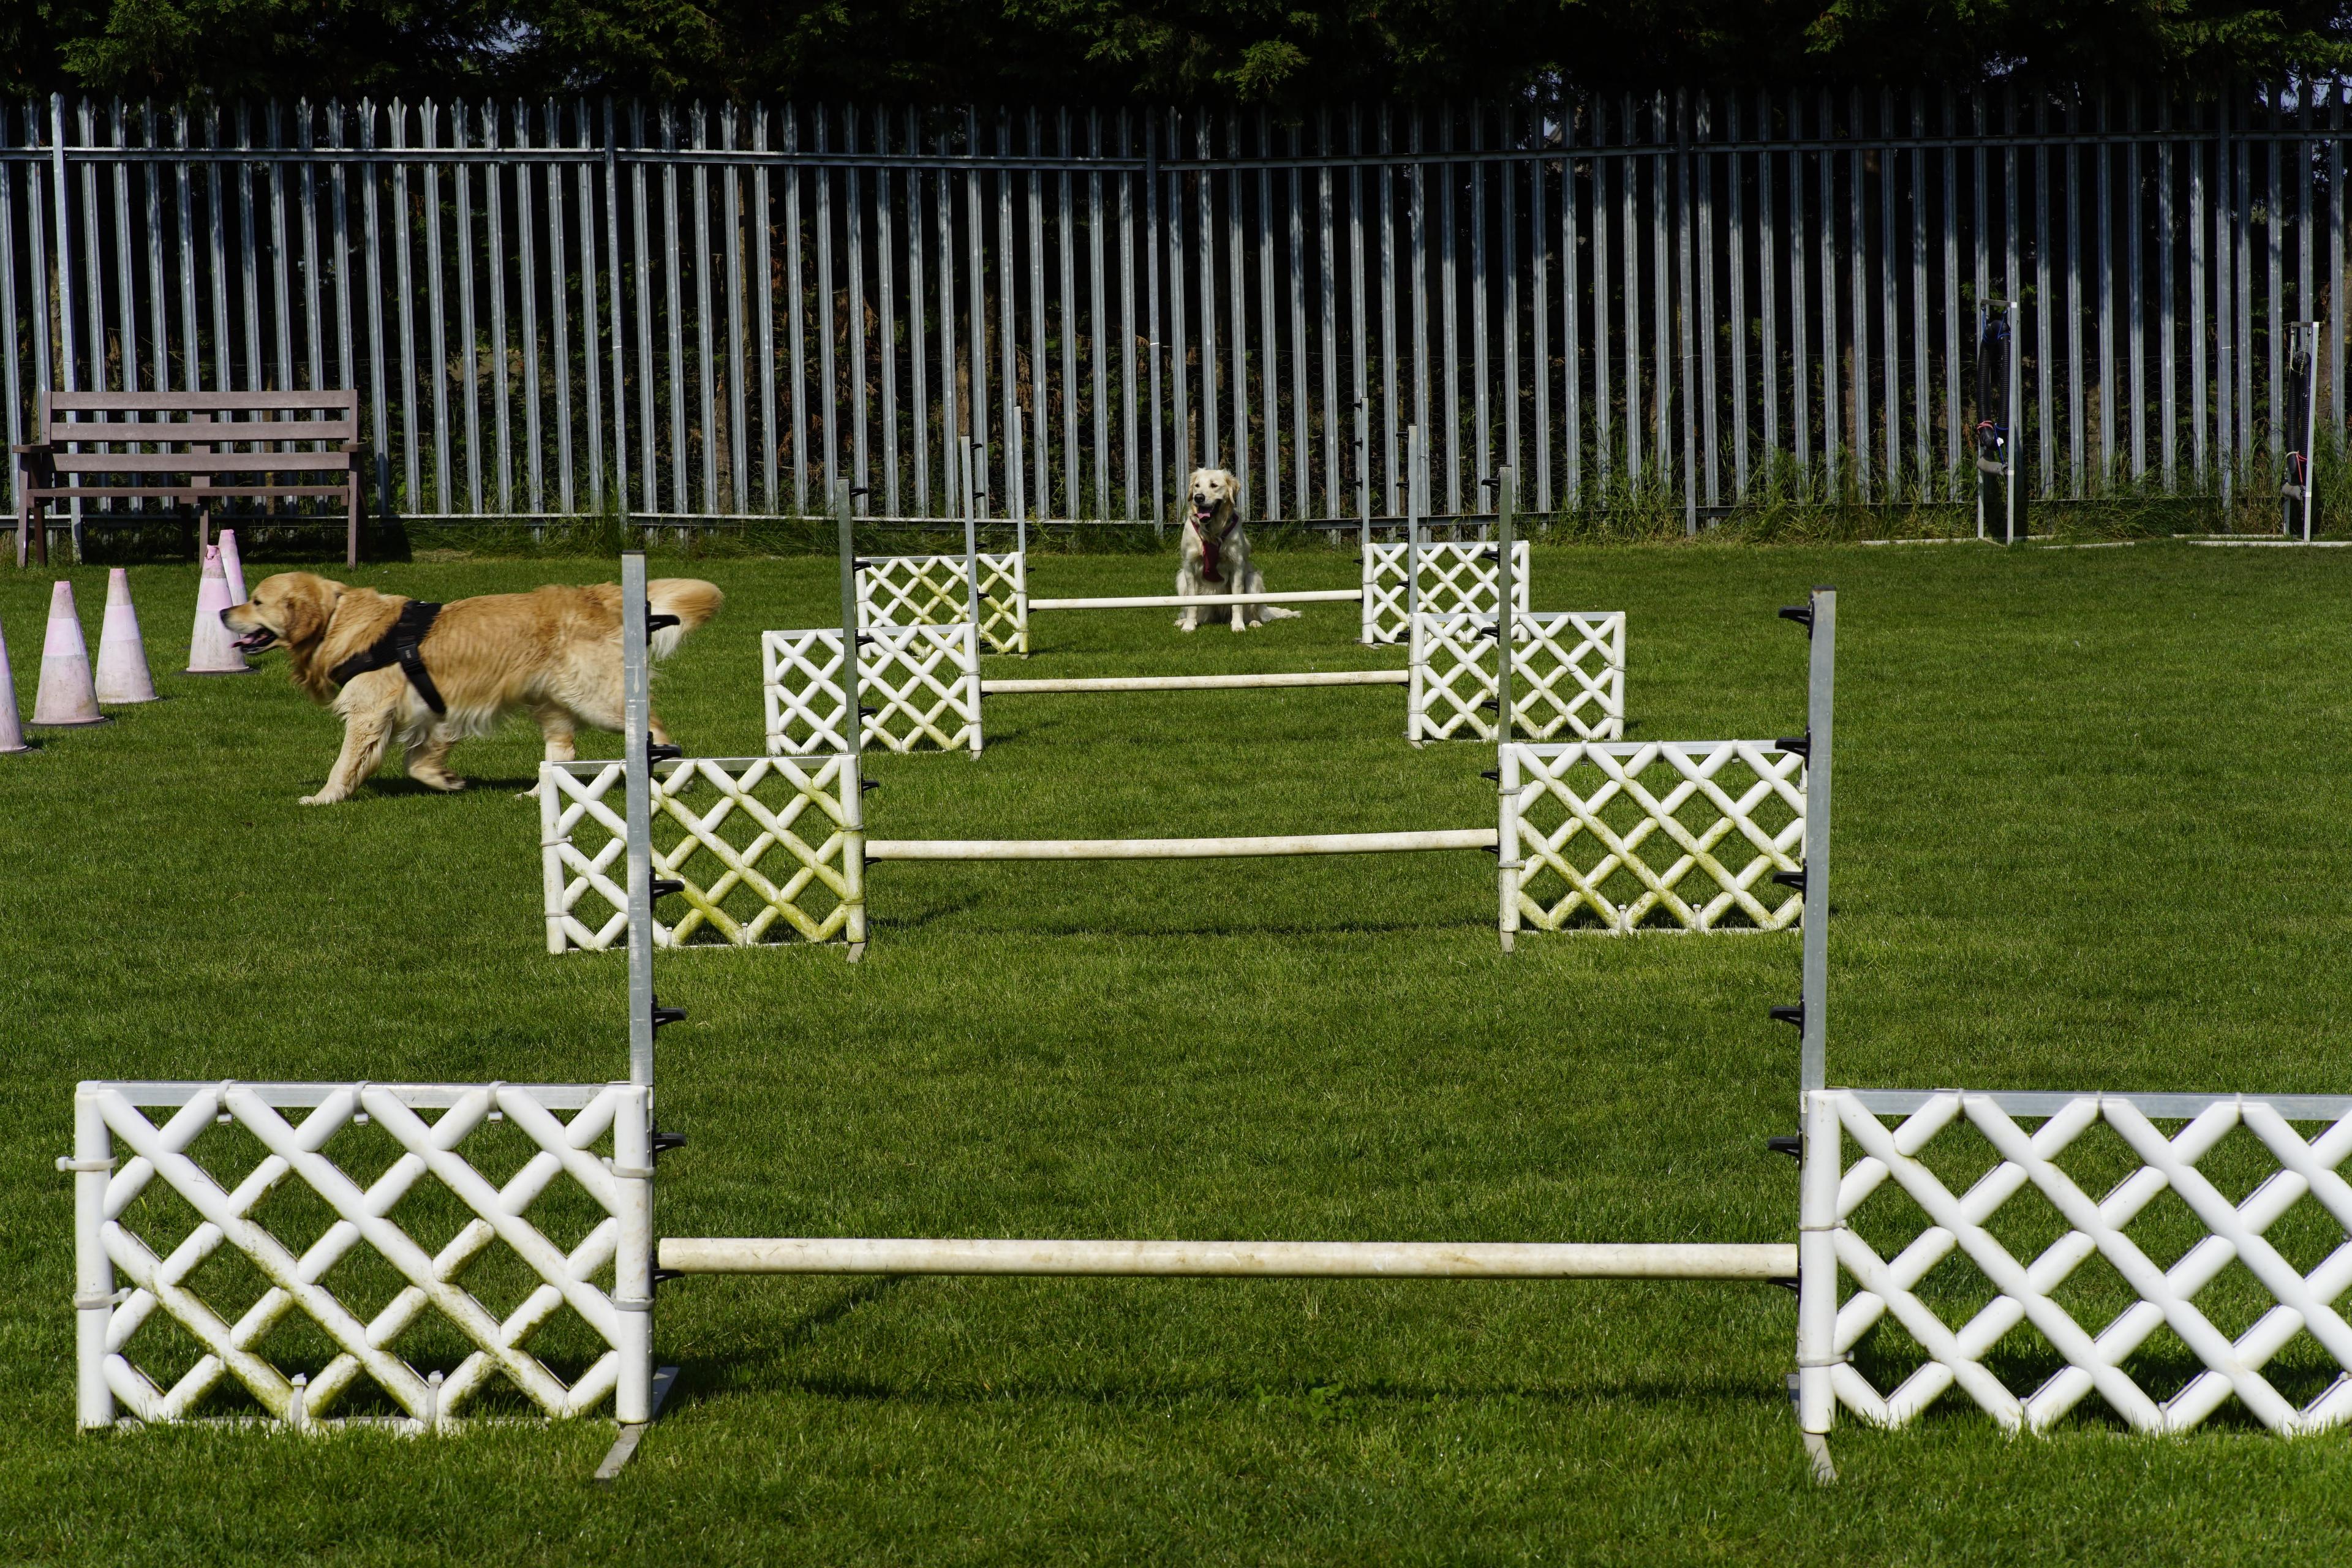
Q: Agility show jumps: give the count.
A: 4